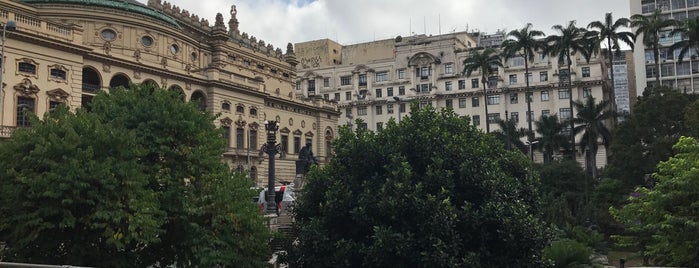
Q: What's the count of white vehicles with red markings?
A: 1